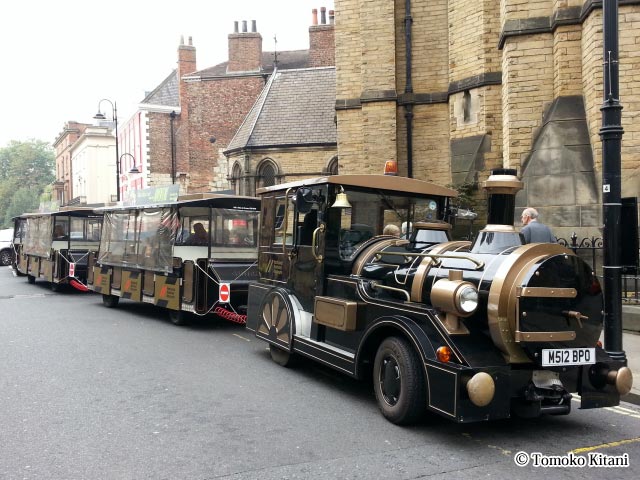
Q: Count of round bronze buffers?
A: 2